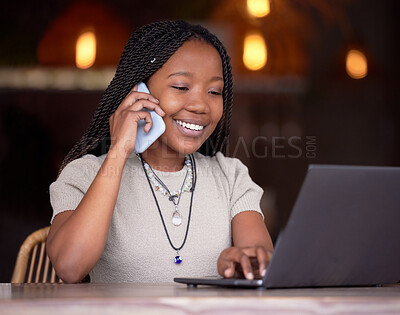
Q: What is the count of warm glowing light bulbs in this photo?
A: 4